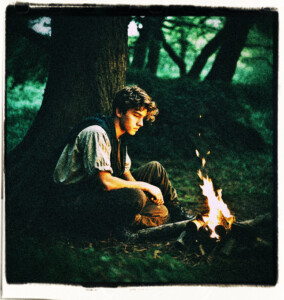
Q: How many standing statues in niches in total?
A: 0